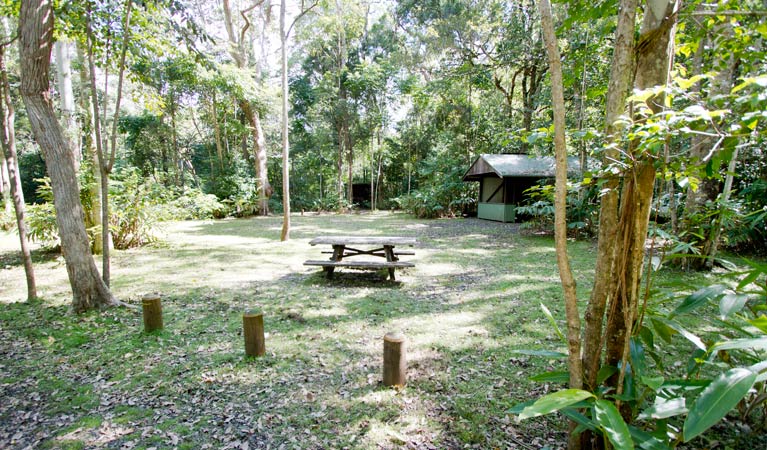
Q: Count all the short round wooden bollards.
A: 3